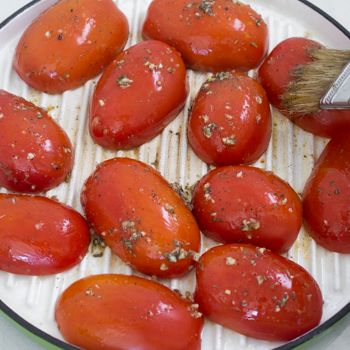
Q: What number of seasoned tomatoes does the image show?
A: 12